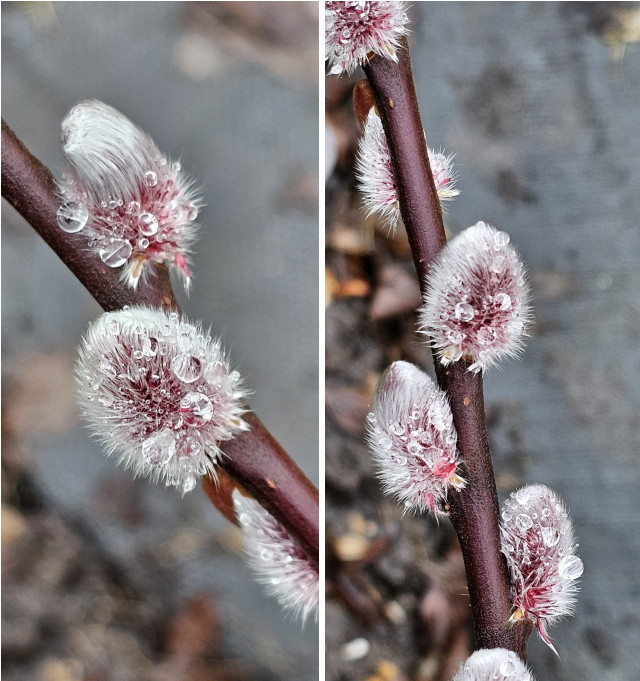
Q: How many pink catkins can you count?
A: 9